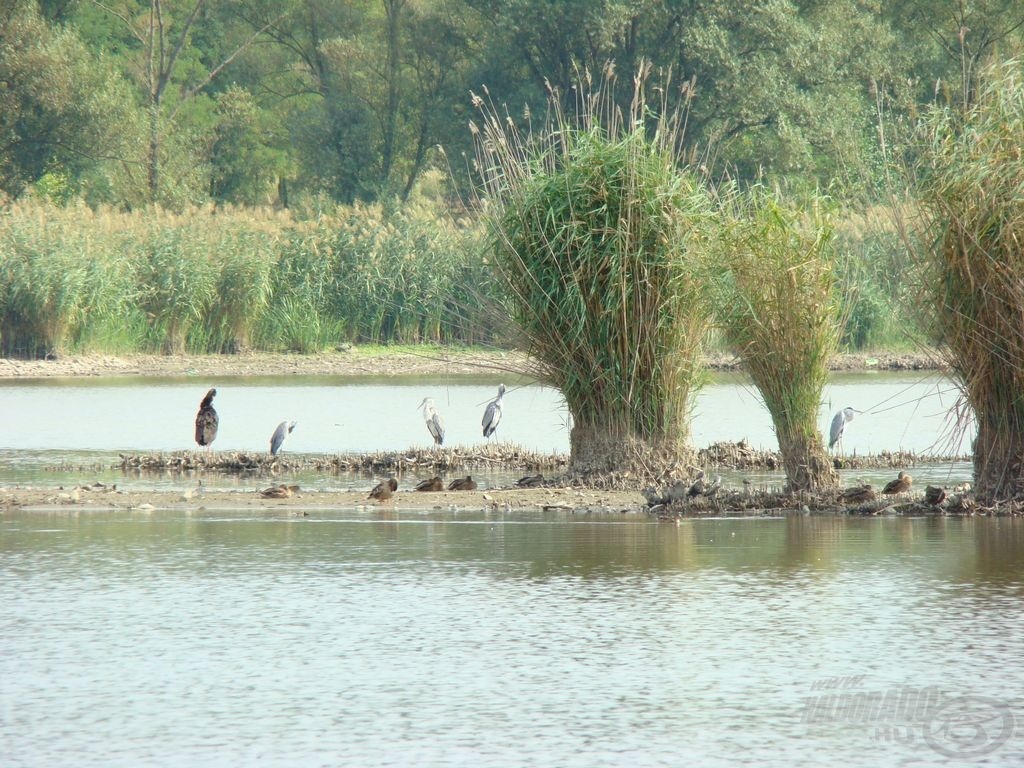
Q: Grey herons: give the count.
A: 4